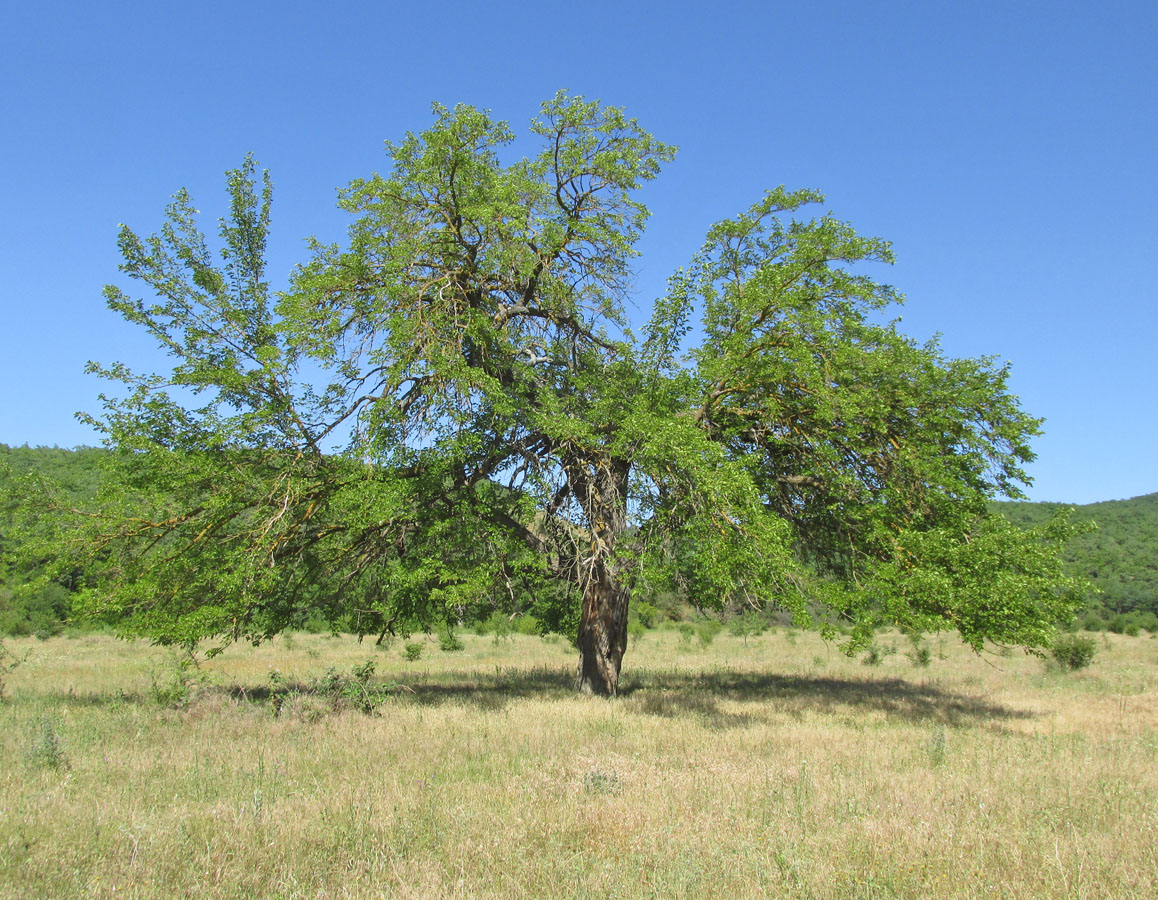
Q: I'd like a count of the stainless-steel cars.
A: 0